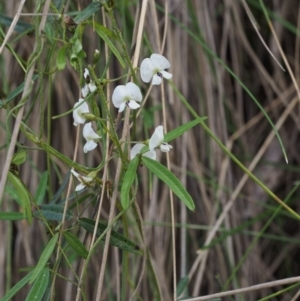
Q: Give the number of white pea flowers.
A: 8